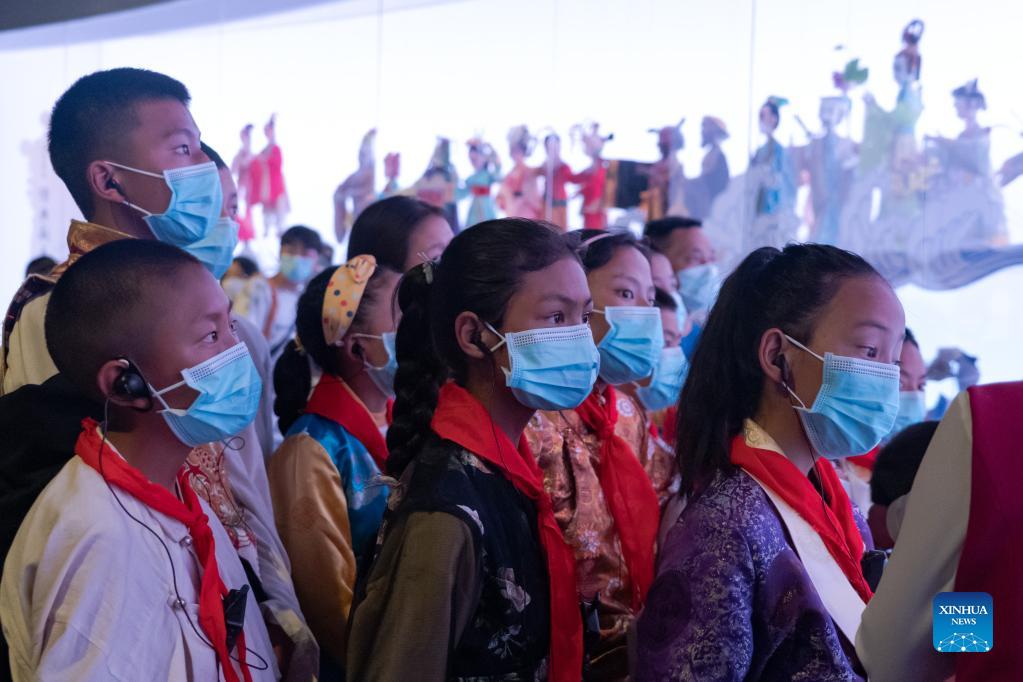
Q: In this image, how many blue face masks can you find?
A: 12